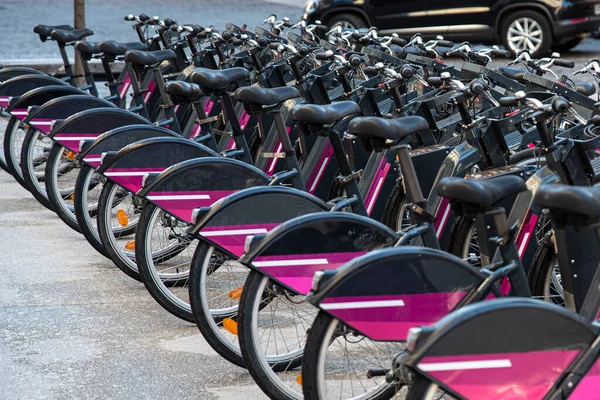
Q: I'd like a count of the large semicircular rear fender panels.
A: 12